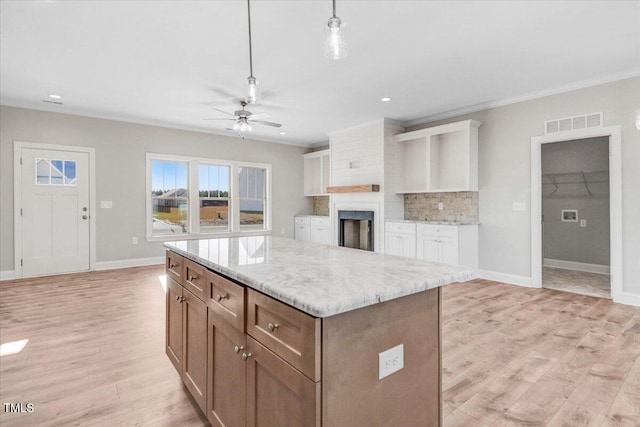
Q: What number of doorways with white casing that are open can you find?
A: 1